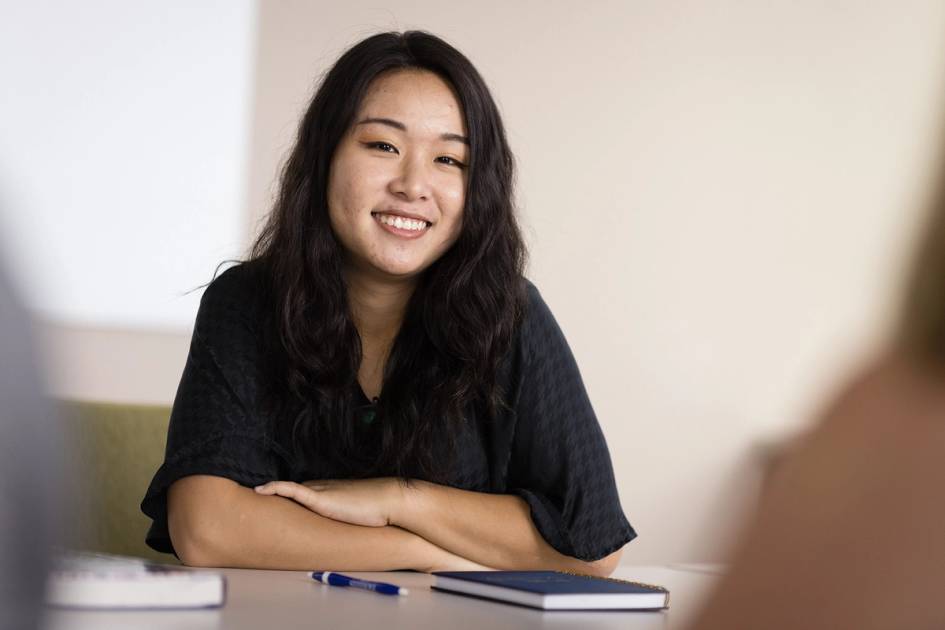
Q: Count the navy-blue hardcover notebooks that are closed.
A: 1